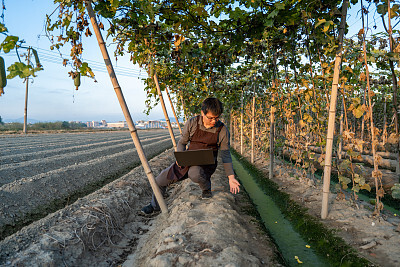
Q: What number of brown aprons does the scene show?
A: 1